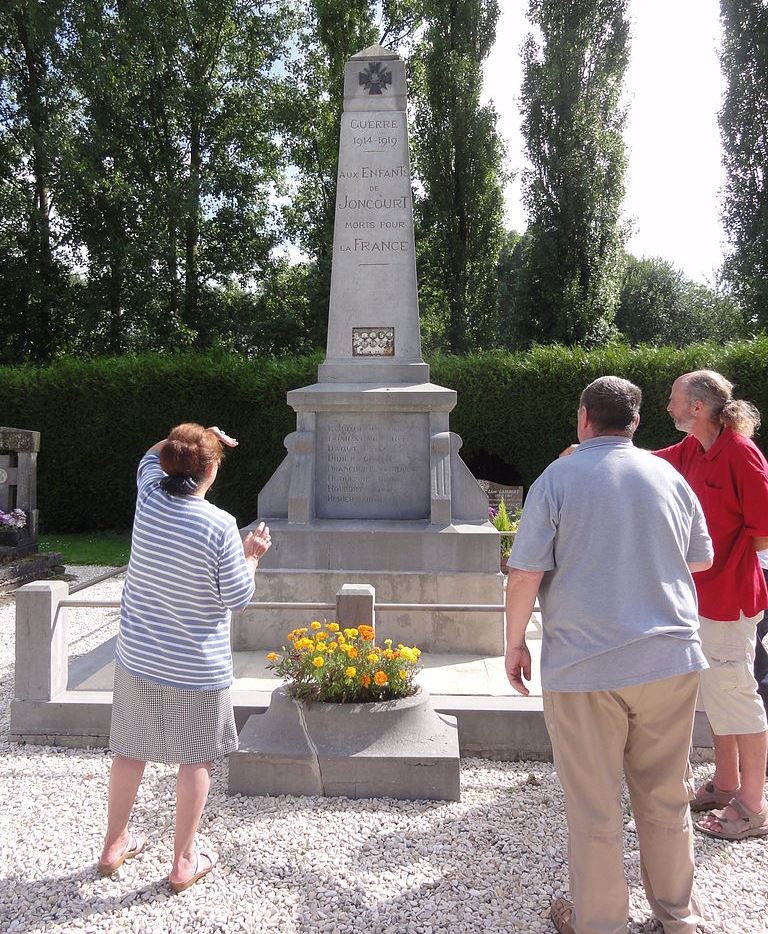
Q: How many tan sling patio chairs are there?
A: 0